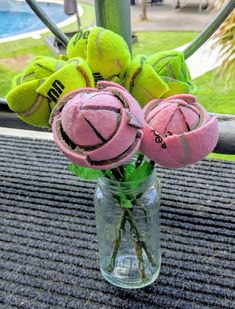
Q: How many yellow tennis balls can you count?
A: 3